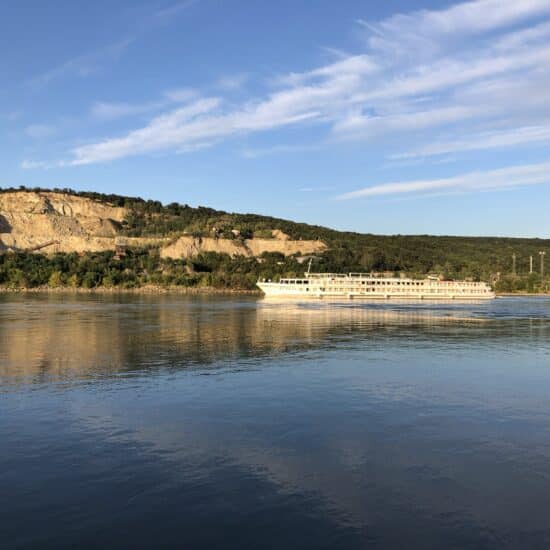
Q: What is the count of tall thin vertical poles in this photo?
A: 3